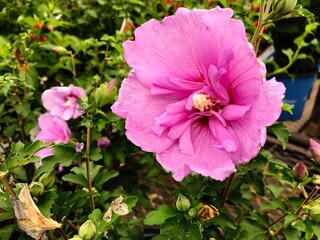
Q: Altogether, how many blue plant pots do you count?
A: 1